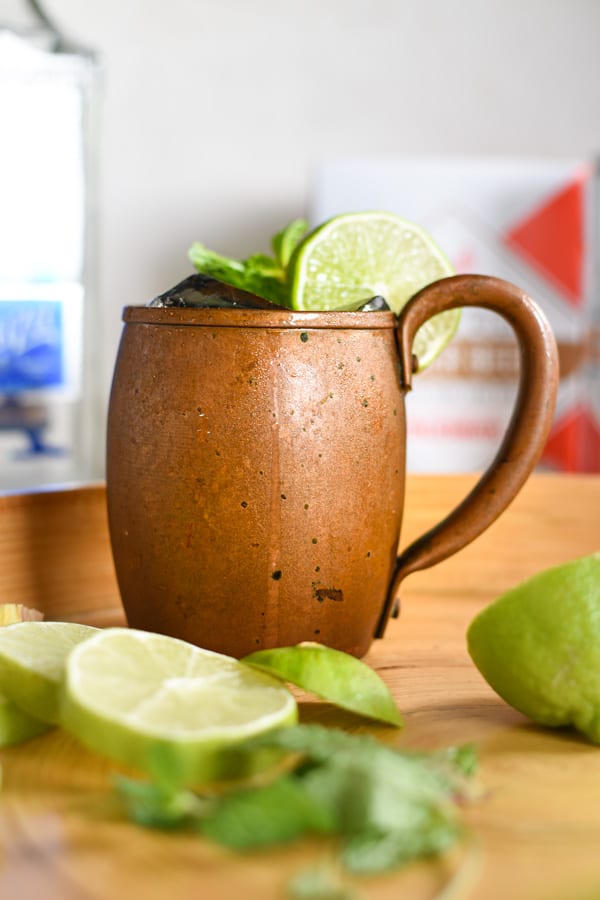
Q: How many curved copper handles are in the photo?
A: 1